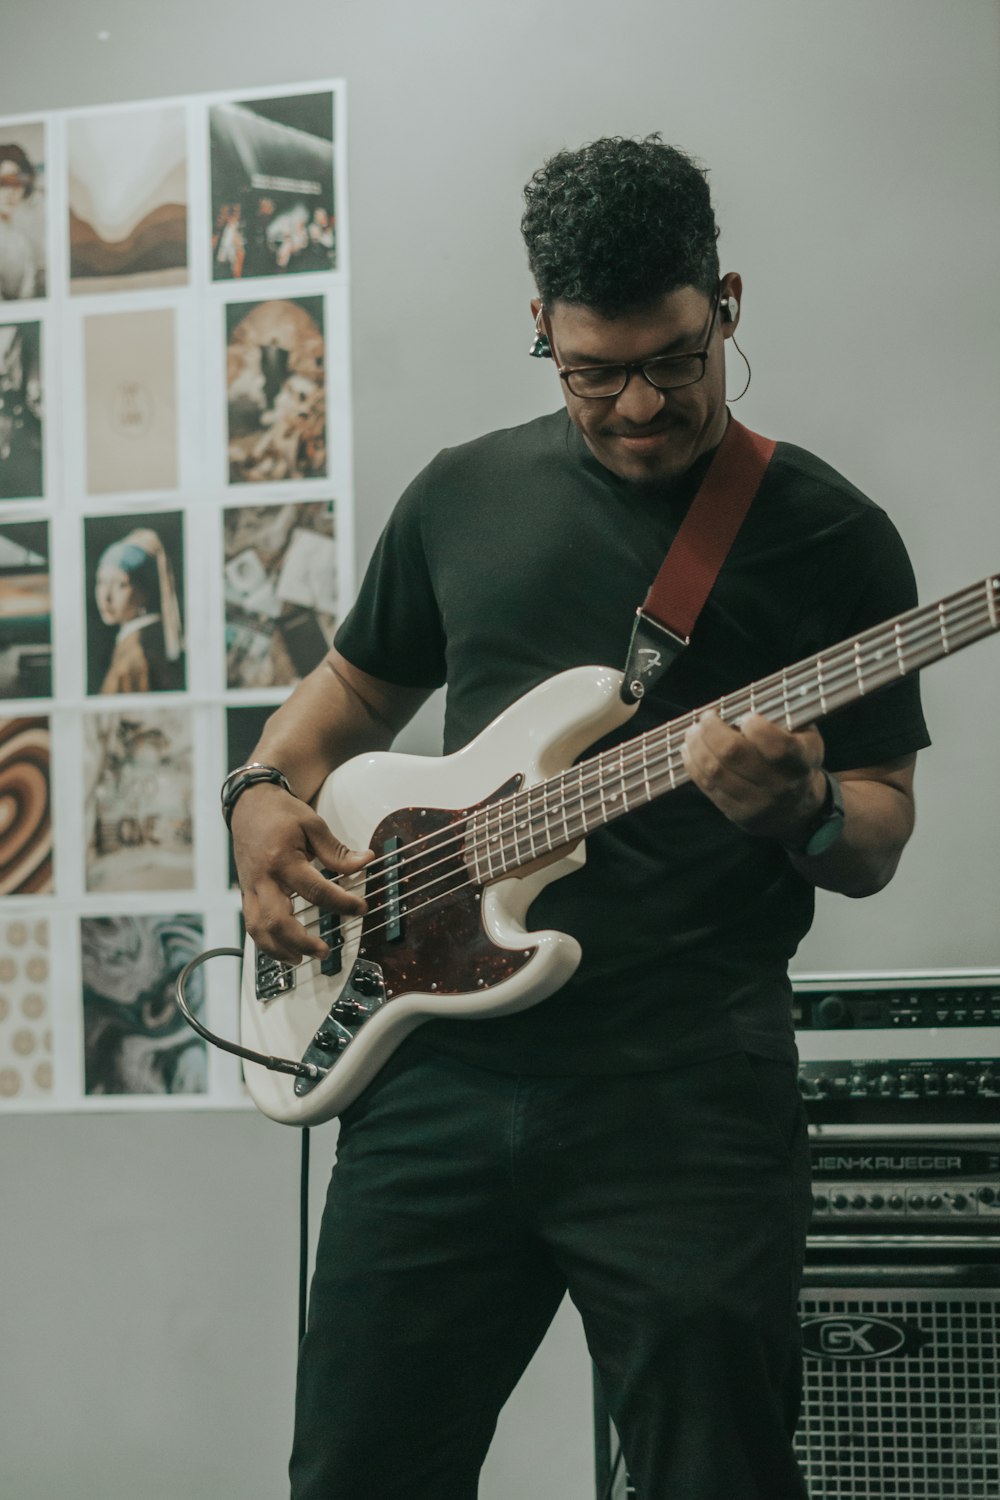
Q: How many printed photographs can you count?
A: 15